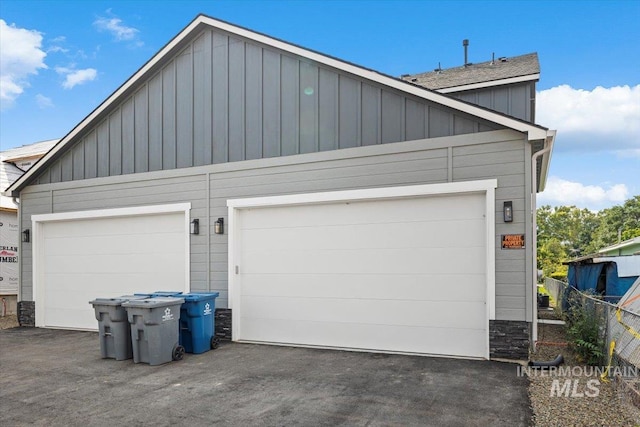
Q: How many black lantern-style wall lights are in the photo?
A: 4